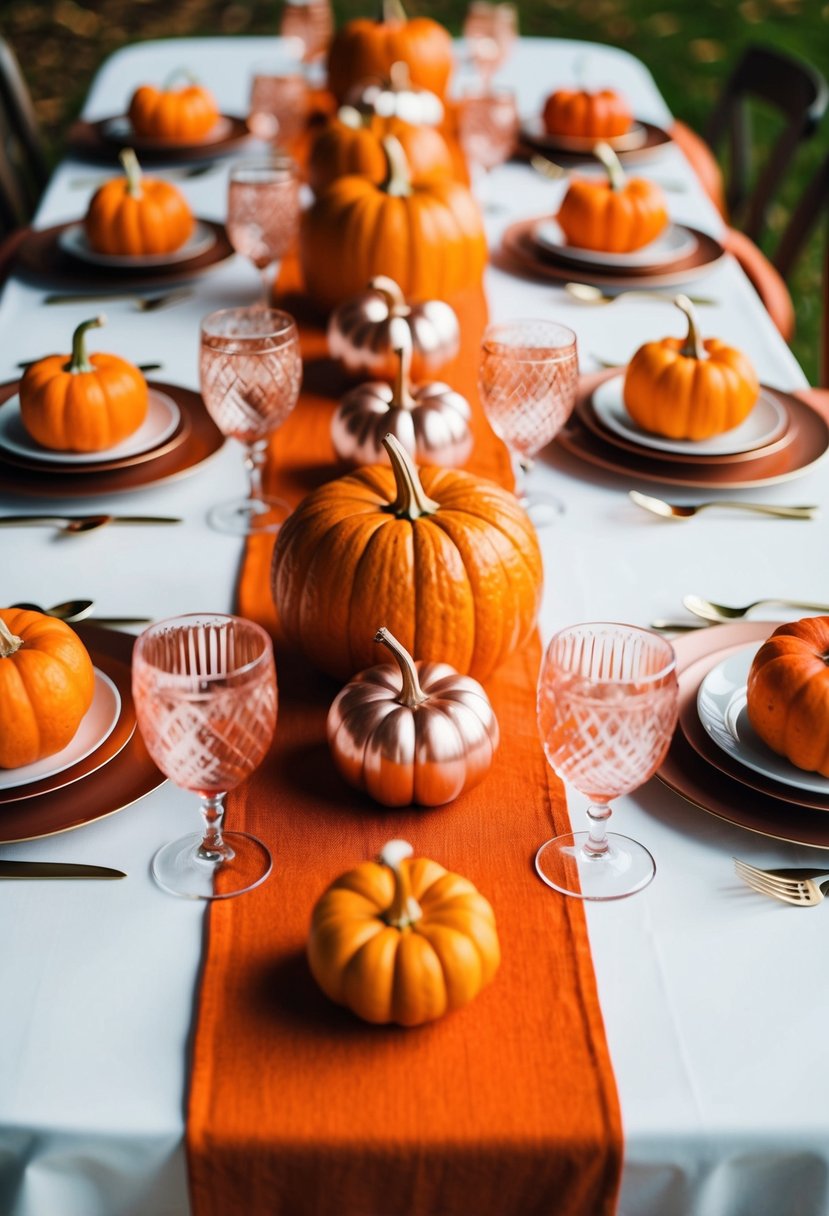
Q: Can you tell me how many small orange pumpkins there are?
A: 9